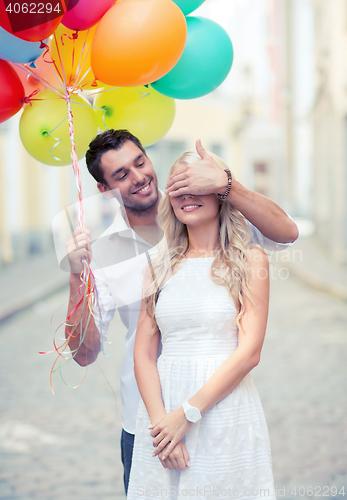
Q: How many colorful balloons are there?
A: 11